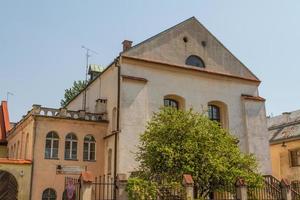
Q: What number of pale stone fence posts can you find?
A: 5